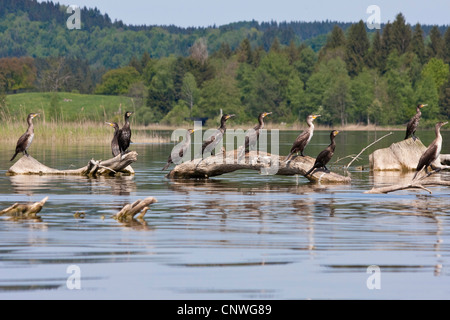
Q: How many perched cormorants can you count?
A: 10